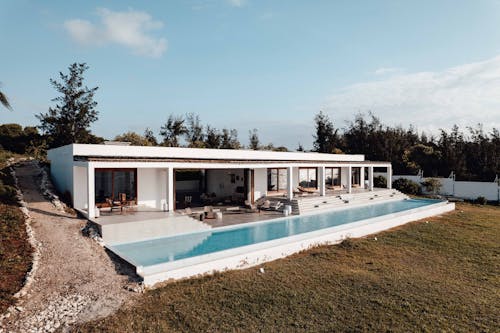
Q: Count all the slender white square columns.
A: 7